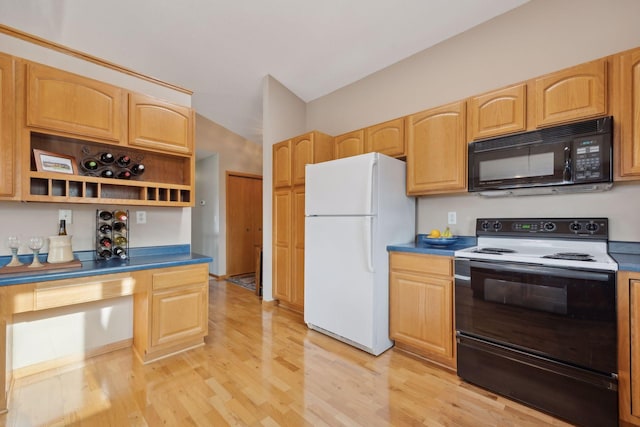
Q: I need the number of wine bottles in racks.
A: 14